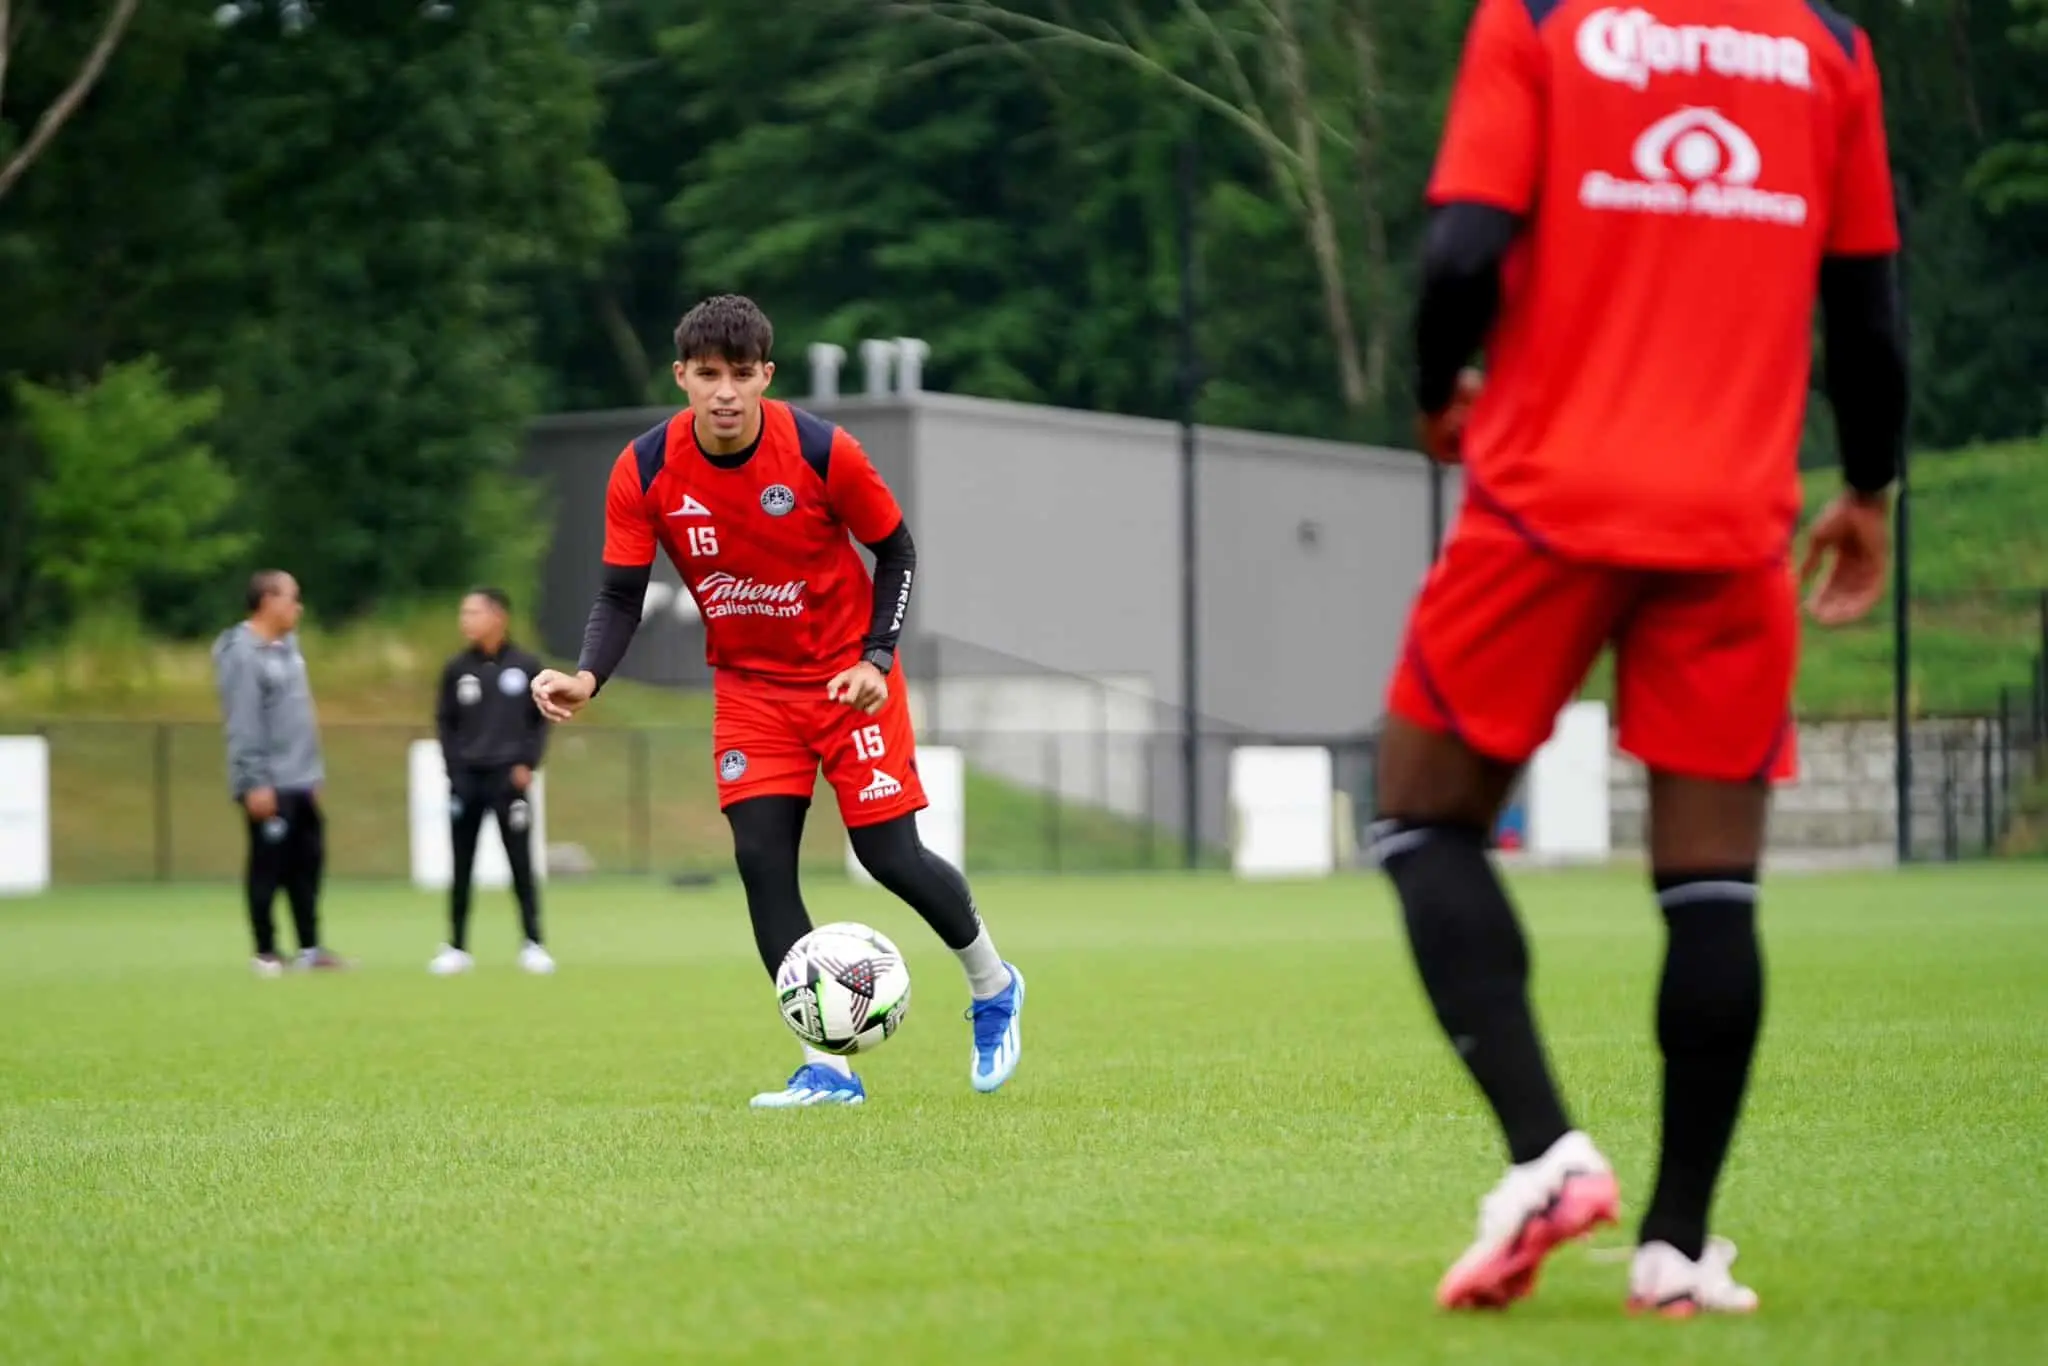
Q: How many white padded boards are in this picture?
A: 5